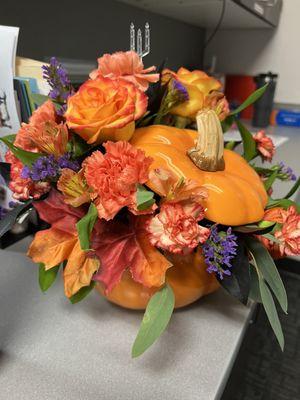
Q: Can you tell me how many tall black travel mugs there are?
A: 1